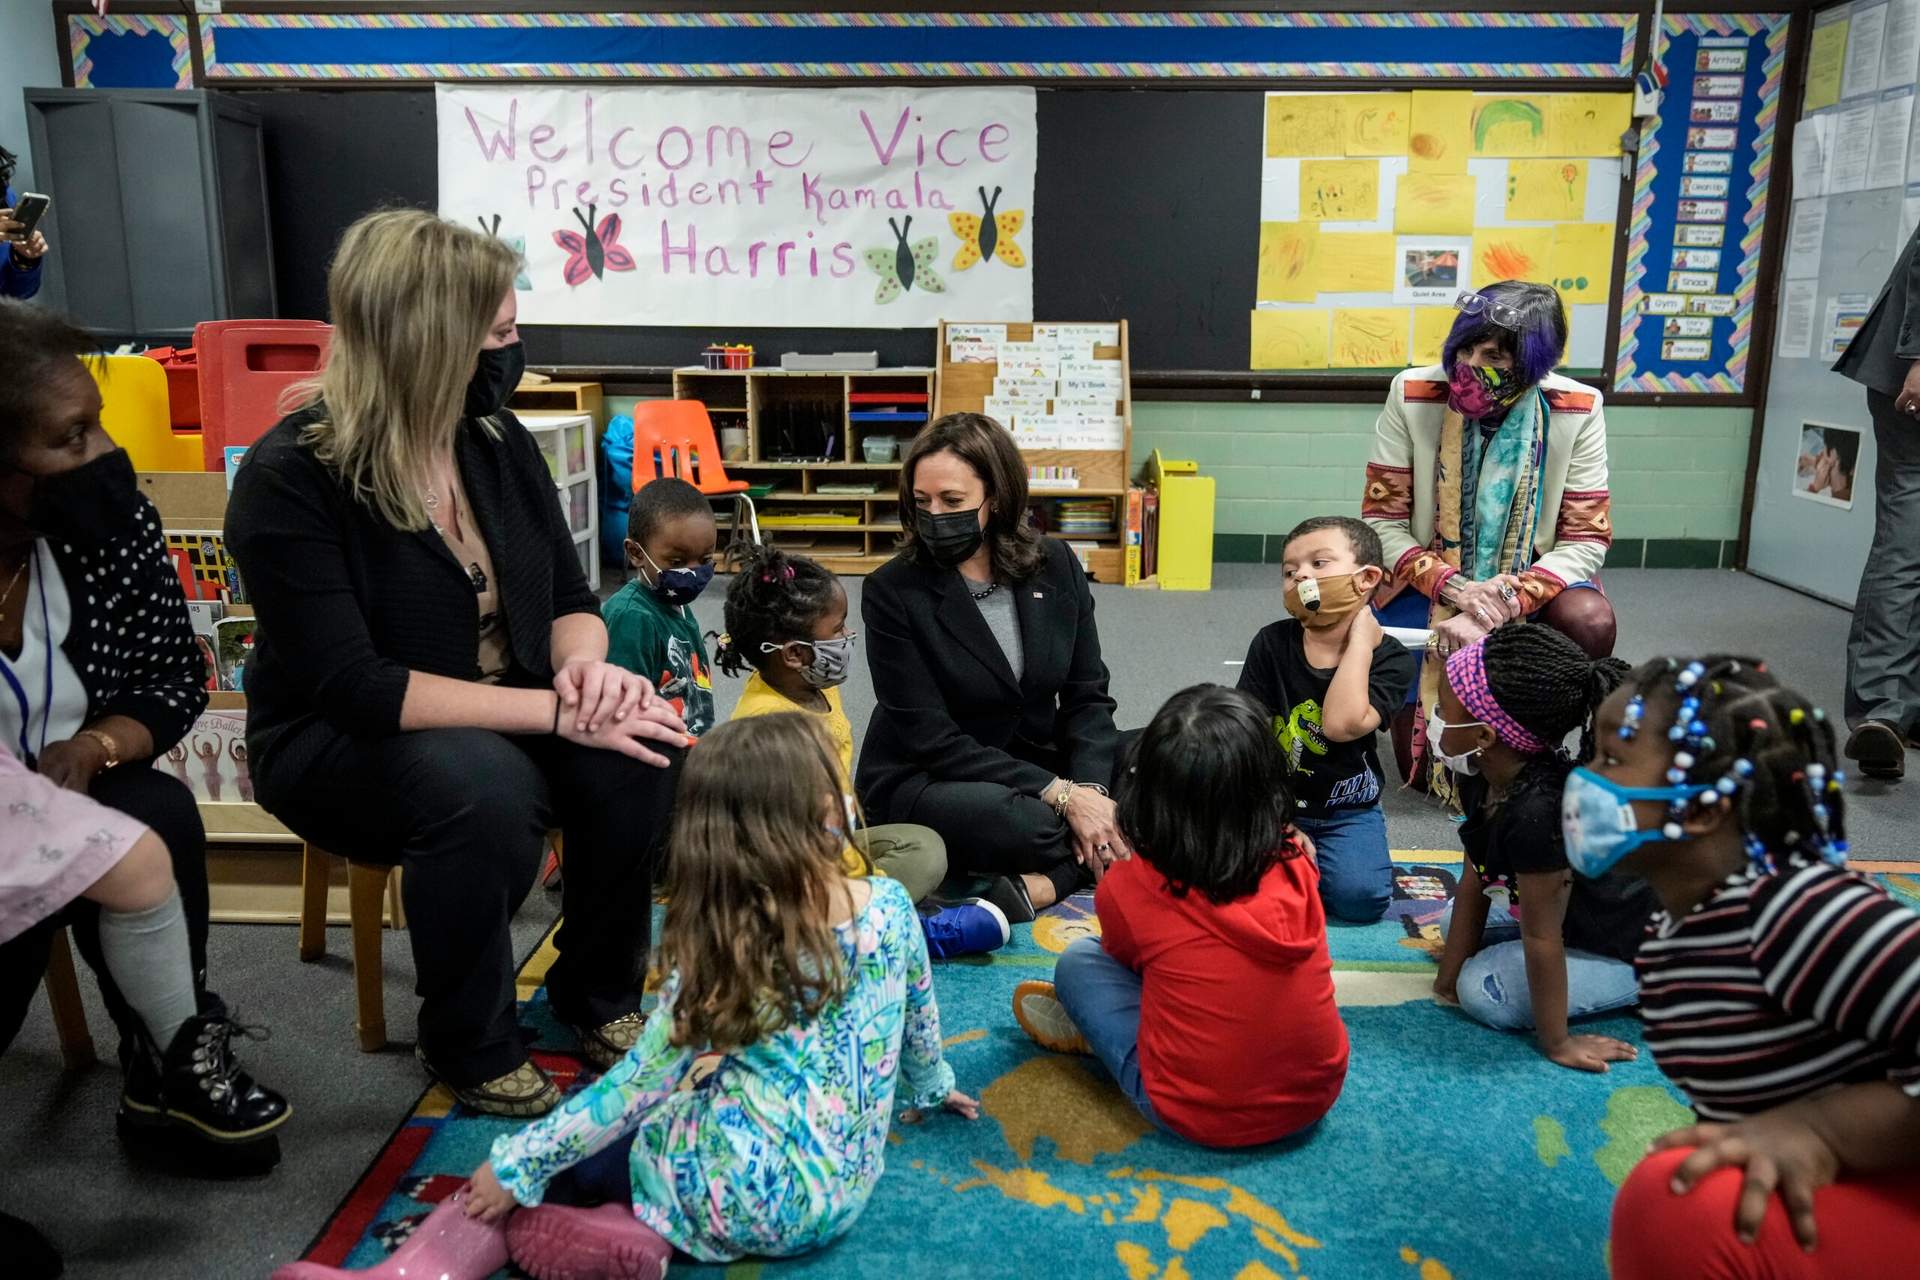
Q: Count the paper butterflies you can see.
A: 4